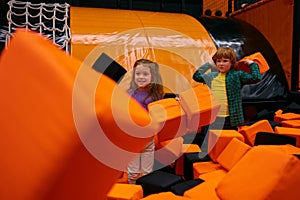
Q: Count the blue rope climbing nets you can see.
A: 0